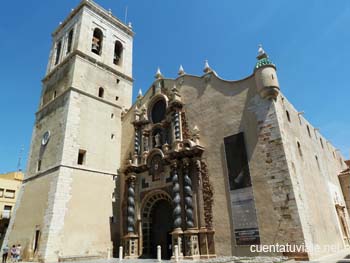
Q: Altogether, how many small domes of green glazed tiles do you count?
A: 1